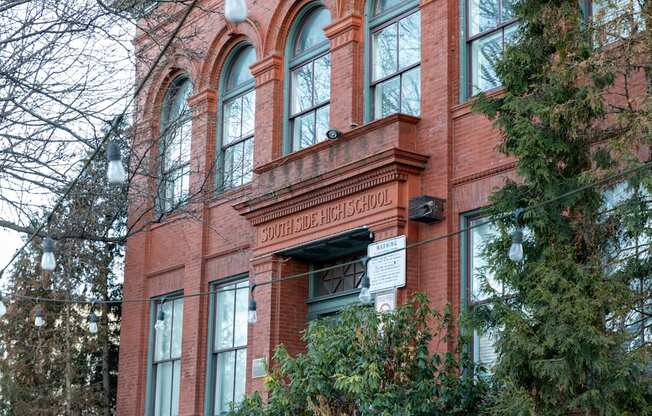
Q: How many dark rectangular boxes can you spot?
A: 1